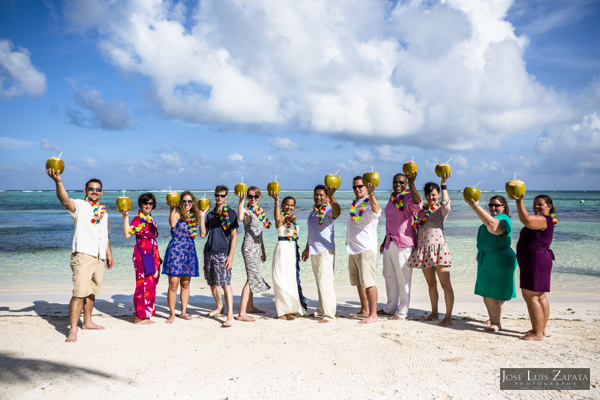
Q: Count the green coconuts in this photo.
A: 12